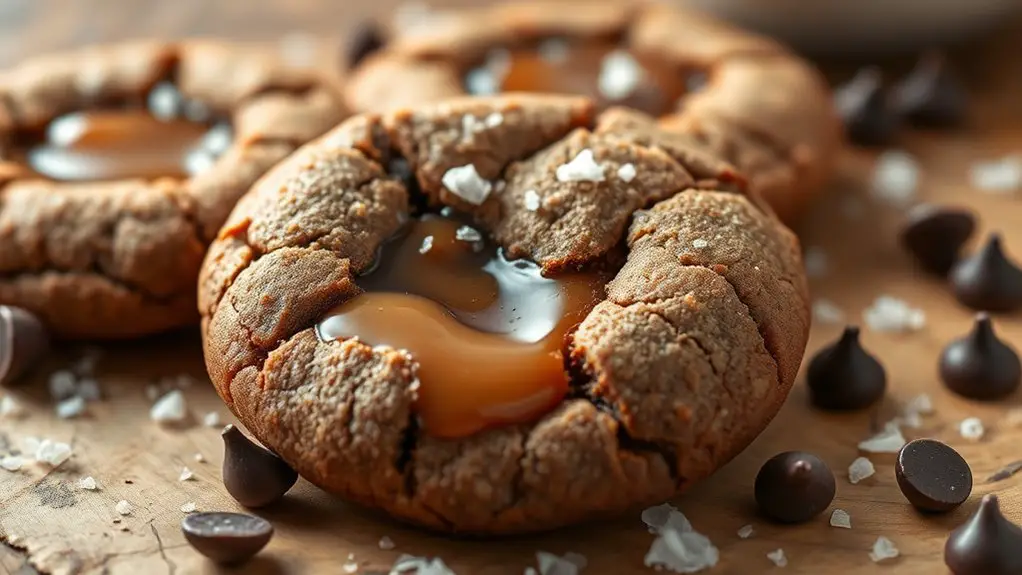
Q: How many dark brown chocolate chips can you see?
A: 13